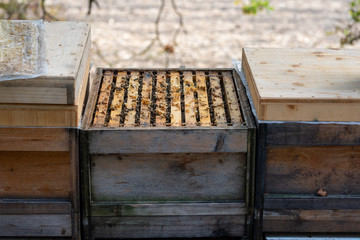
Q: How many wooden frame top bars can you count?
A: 10